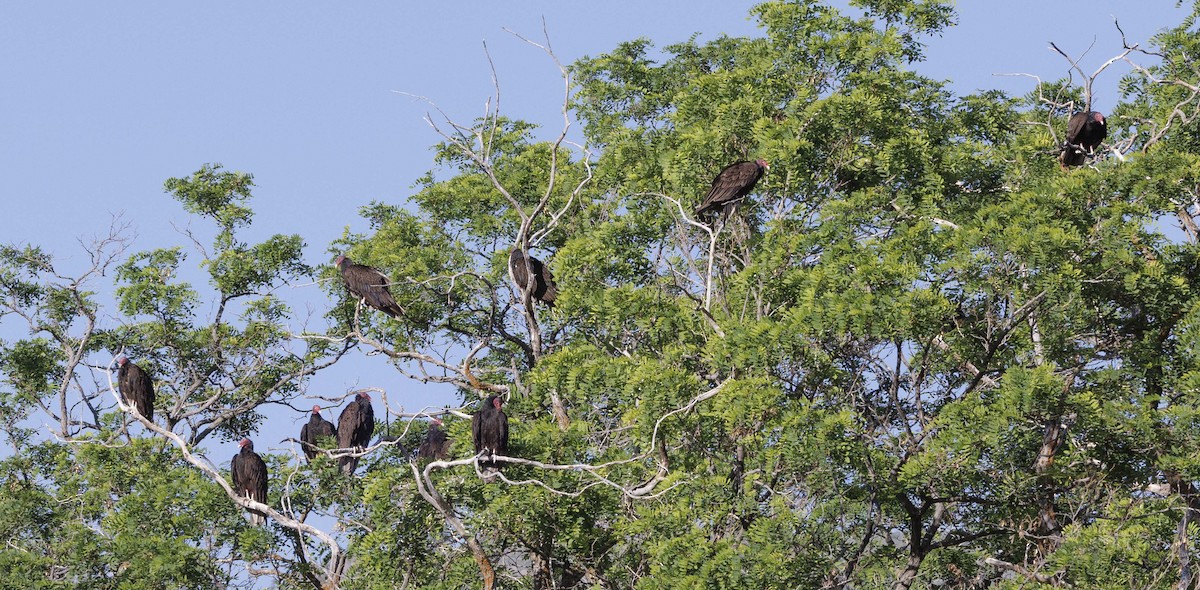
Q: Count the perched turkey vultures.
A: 10